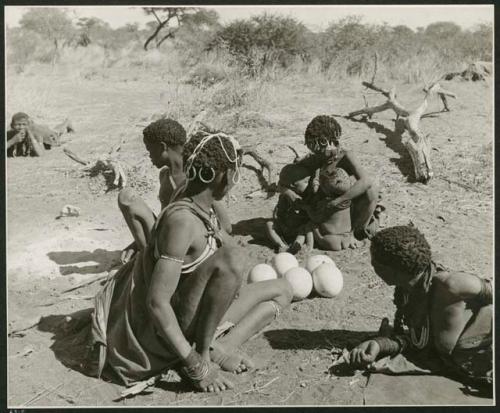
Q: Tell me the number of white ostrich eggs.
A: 5